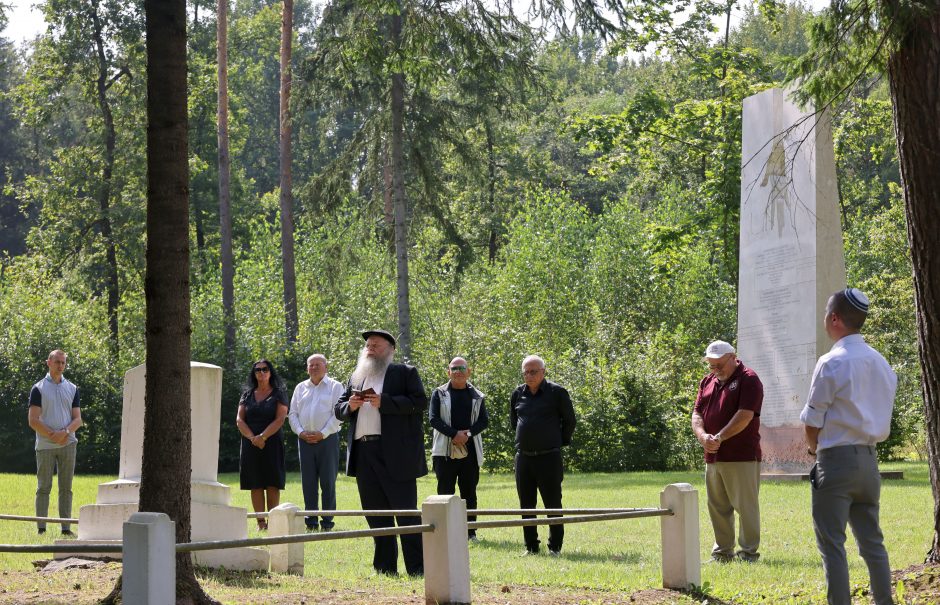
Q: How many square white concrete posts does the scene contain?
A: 4